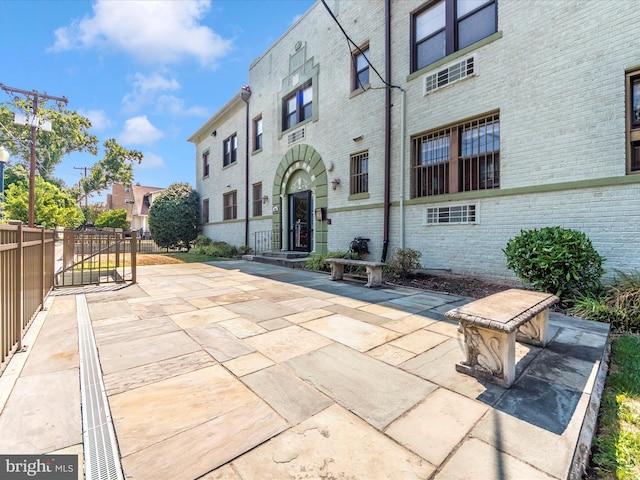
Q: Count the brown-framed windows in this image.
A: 12